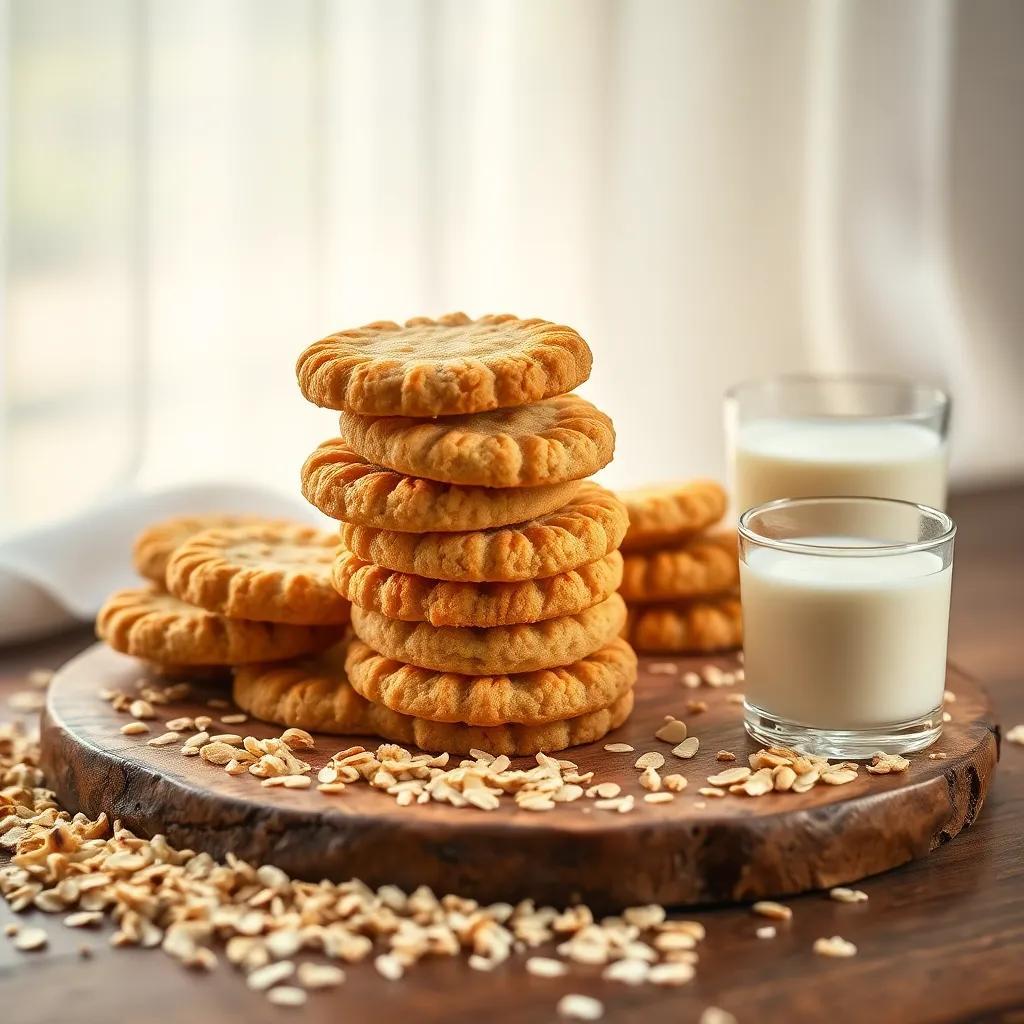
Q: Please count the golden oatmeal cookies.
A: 15